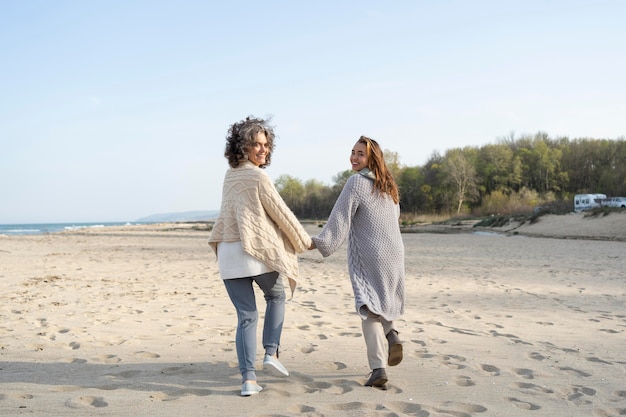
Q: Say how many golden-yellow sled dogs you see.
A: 0